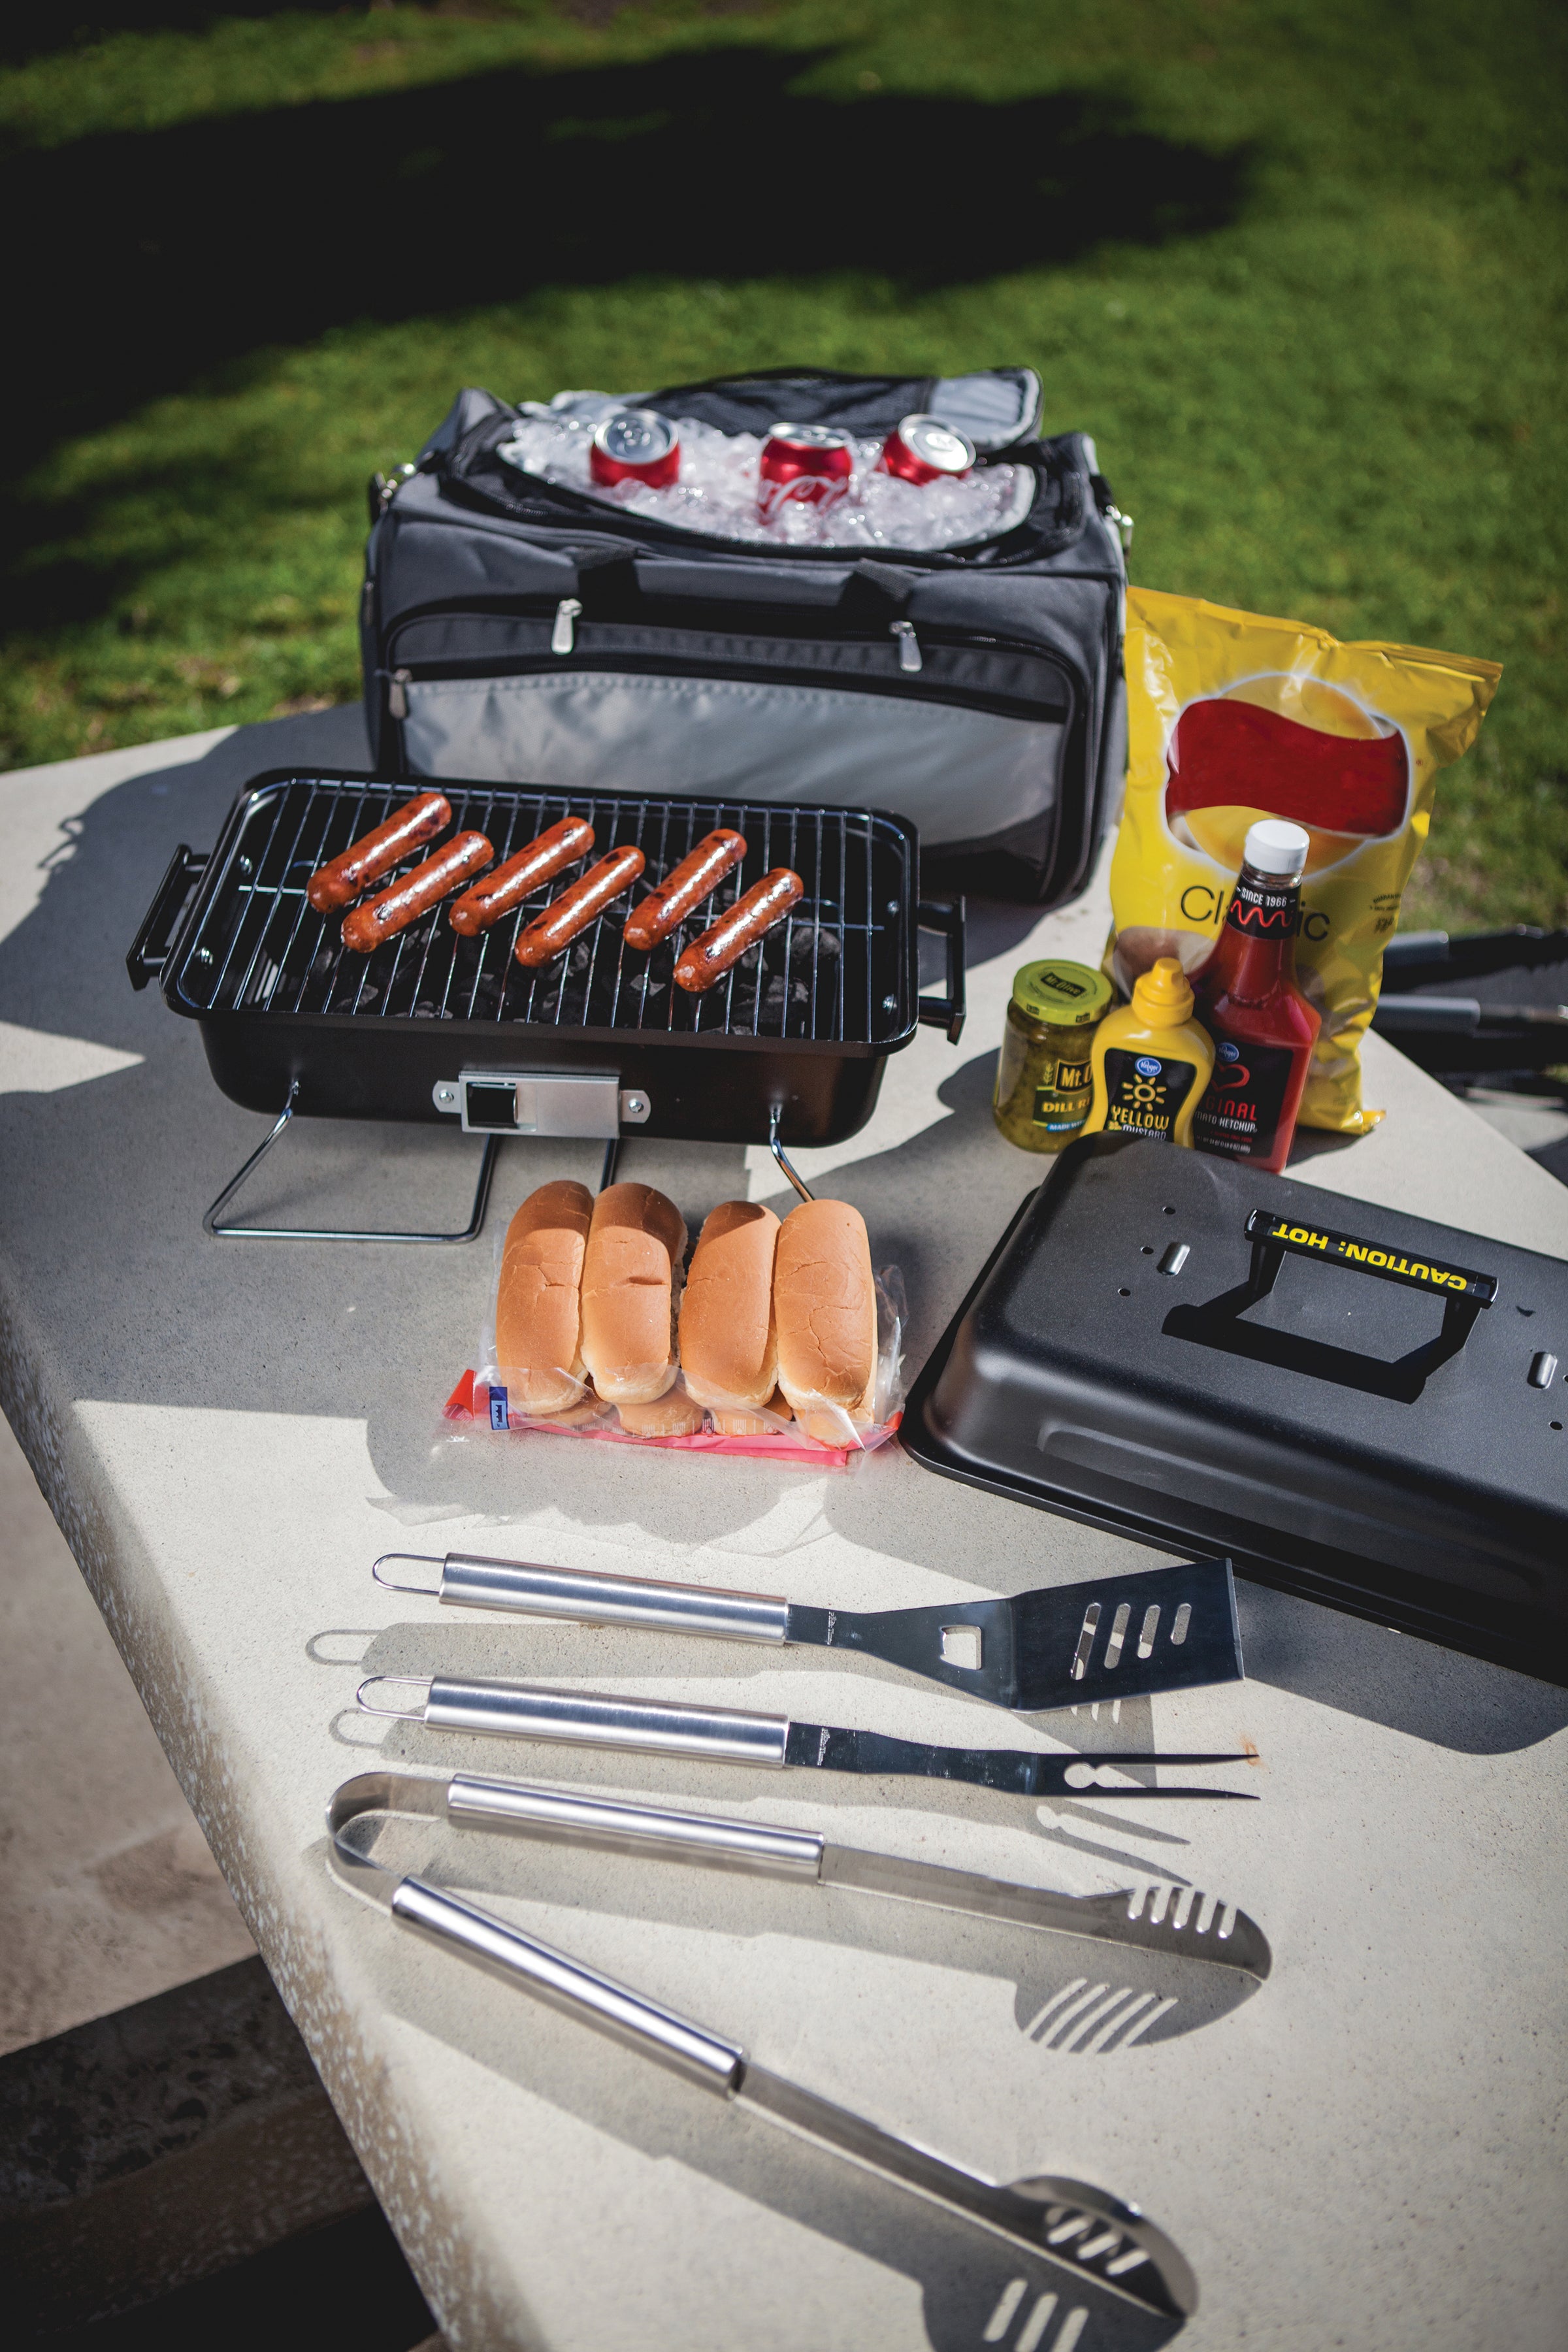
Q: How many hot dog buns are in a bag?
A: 8